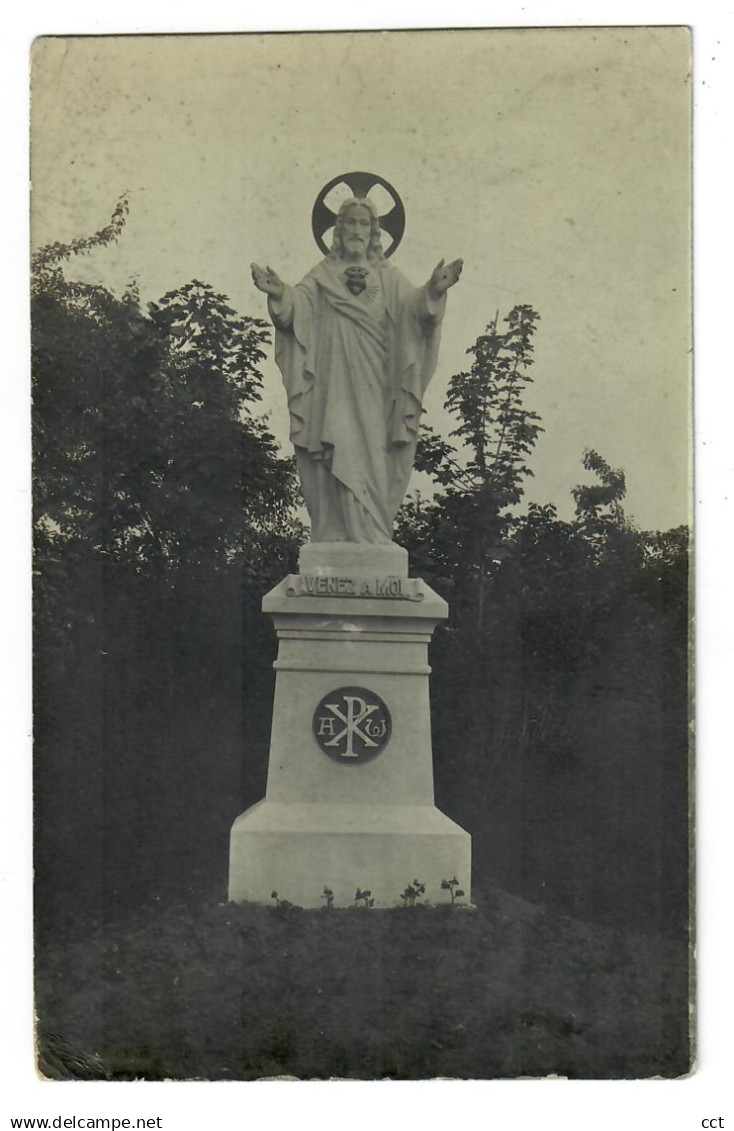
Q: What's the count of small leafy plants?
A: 5